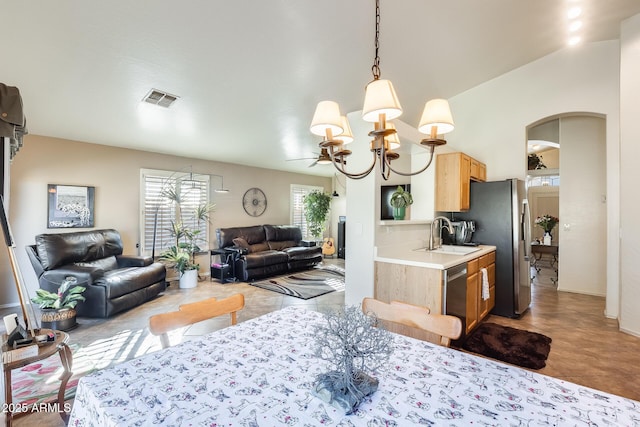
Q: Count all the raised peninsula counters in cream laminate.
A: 1